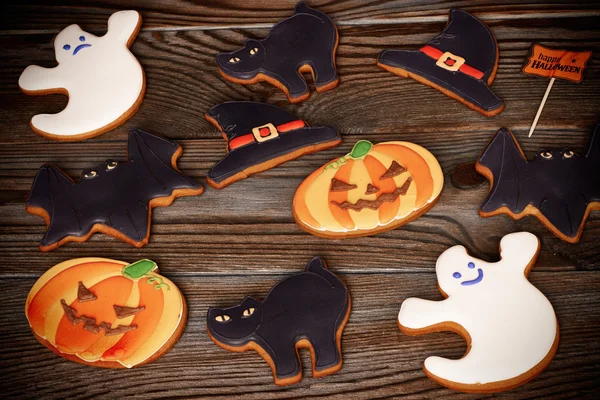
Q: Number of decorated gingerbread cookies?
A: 10